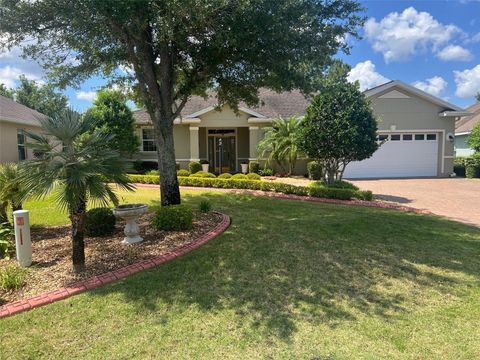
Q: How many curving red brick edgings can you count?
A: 2